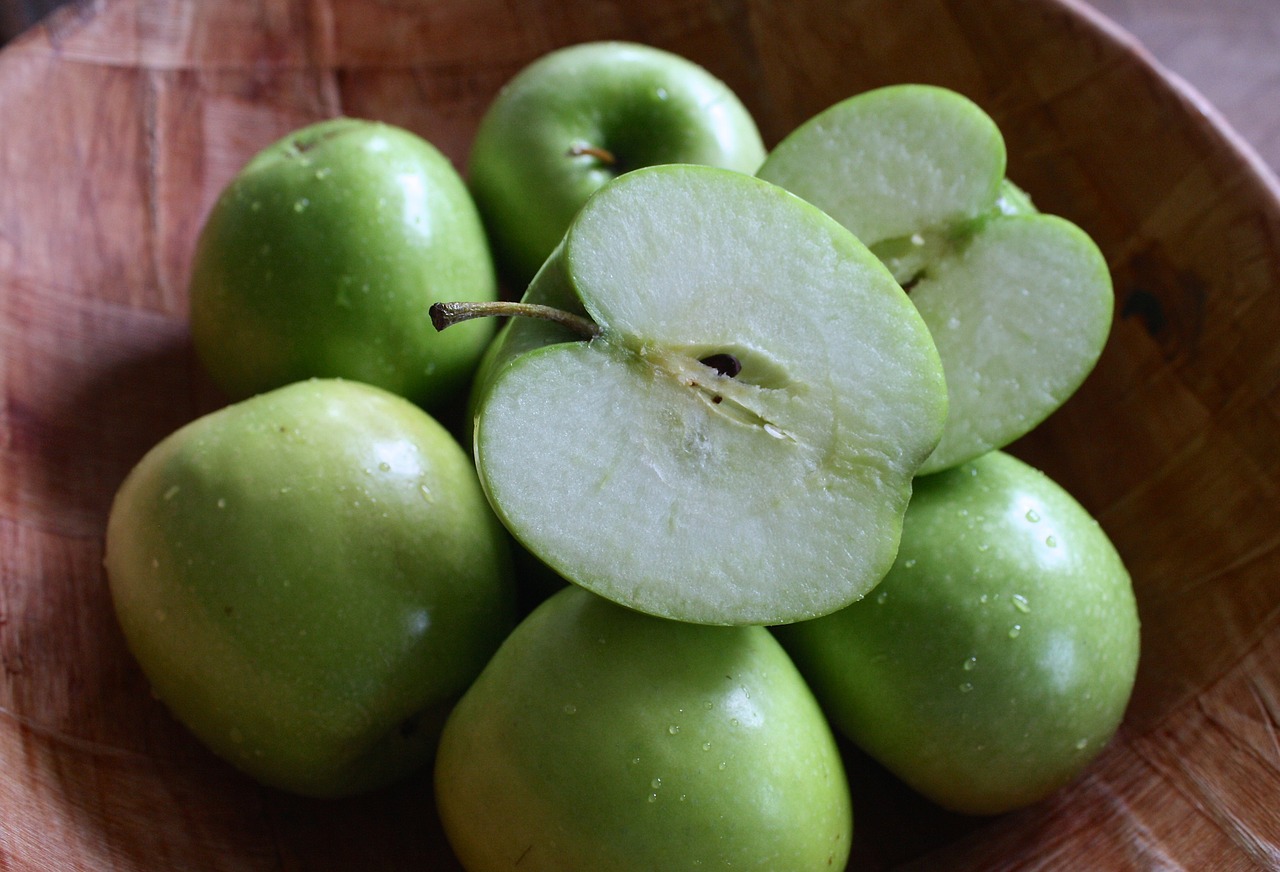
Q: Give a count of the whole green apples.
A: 5